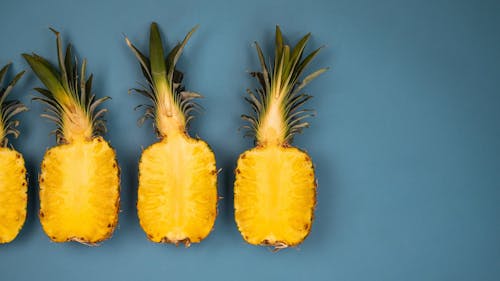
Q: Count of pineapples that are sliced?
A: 4